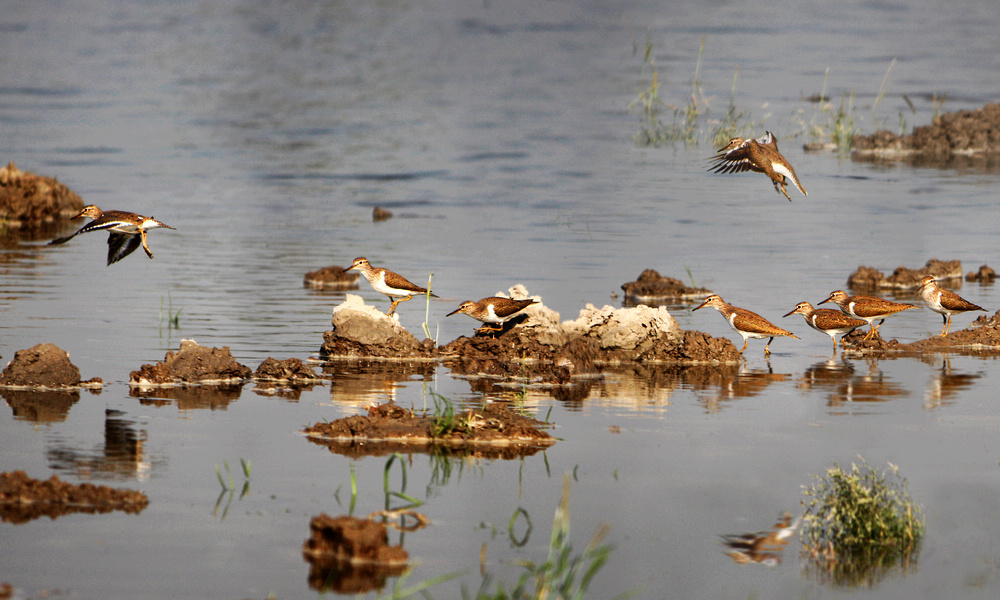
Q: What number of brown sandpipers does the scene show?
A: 8